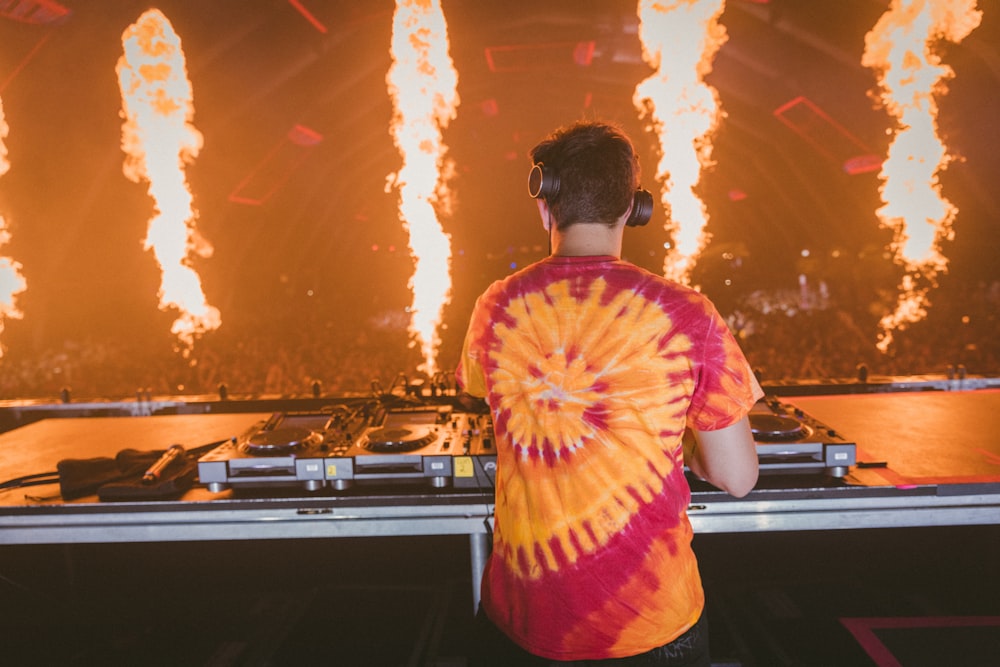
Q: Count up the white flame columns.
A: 5